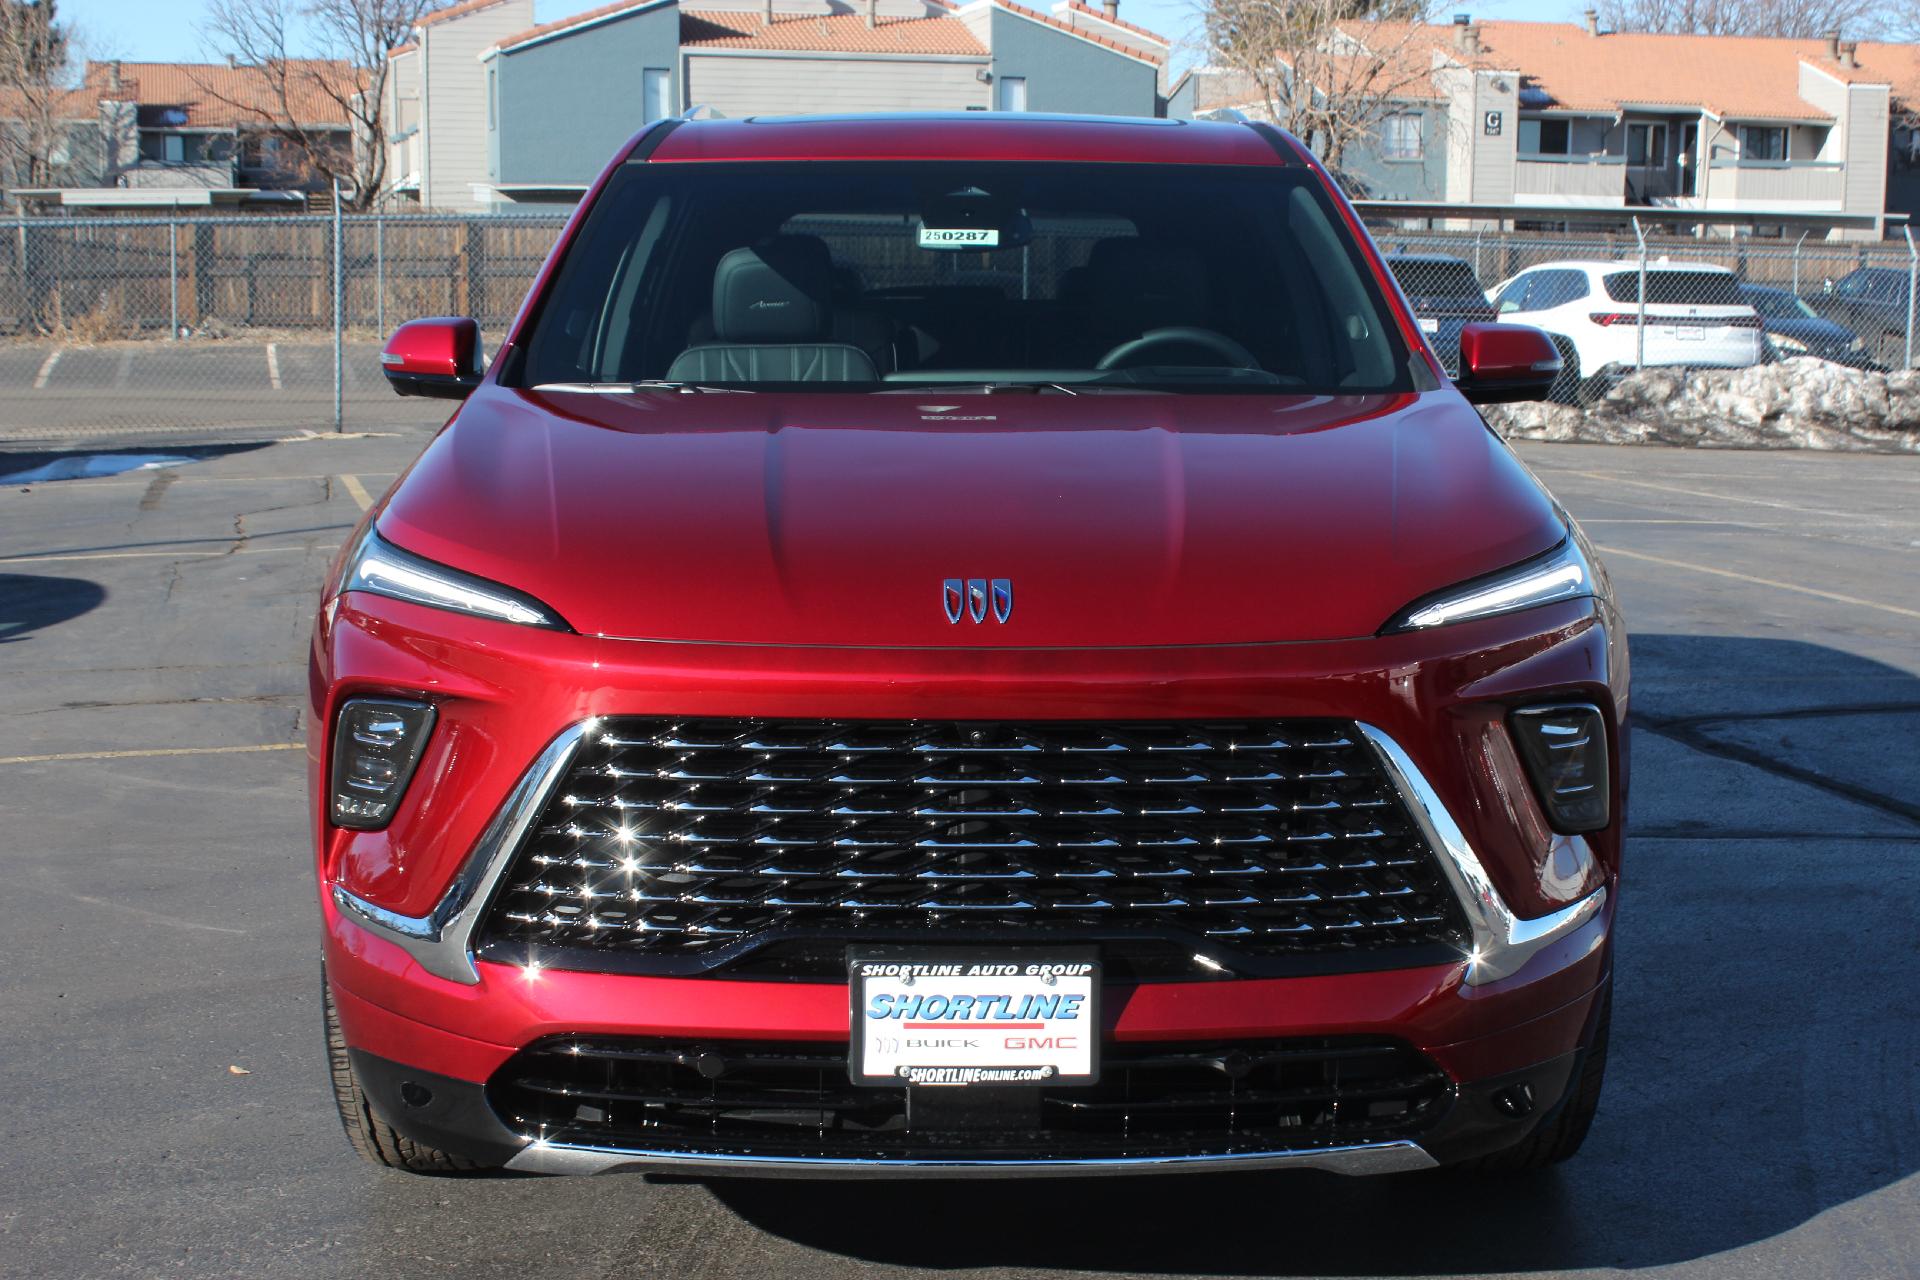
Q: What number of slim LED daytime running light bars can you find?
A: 2